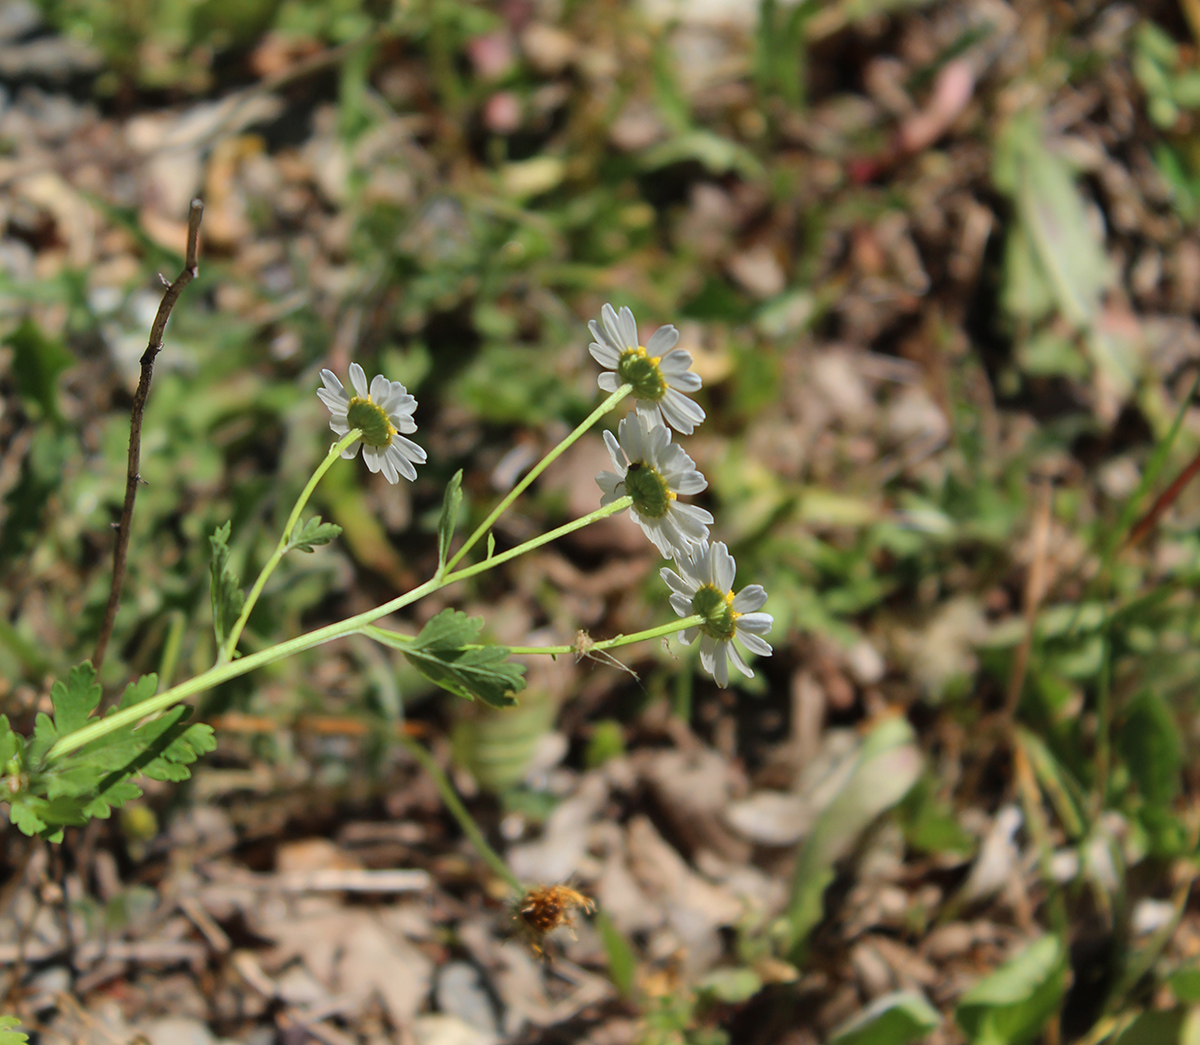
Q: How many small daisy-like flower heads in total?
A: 4